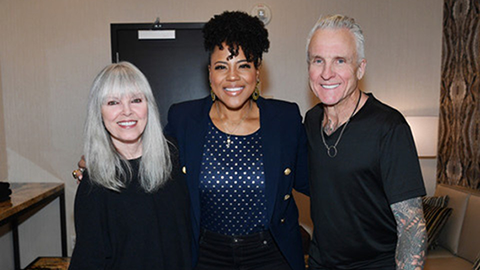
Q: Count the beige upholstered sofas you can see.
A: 1